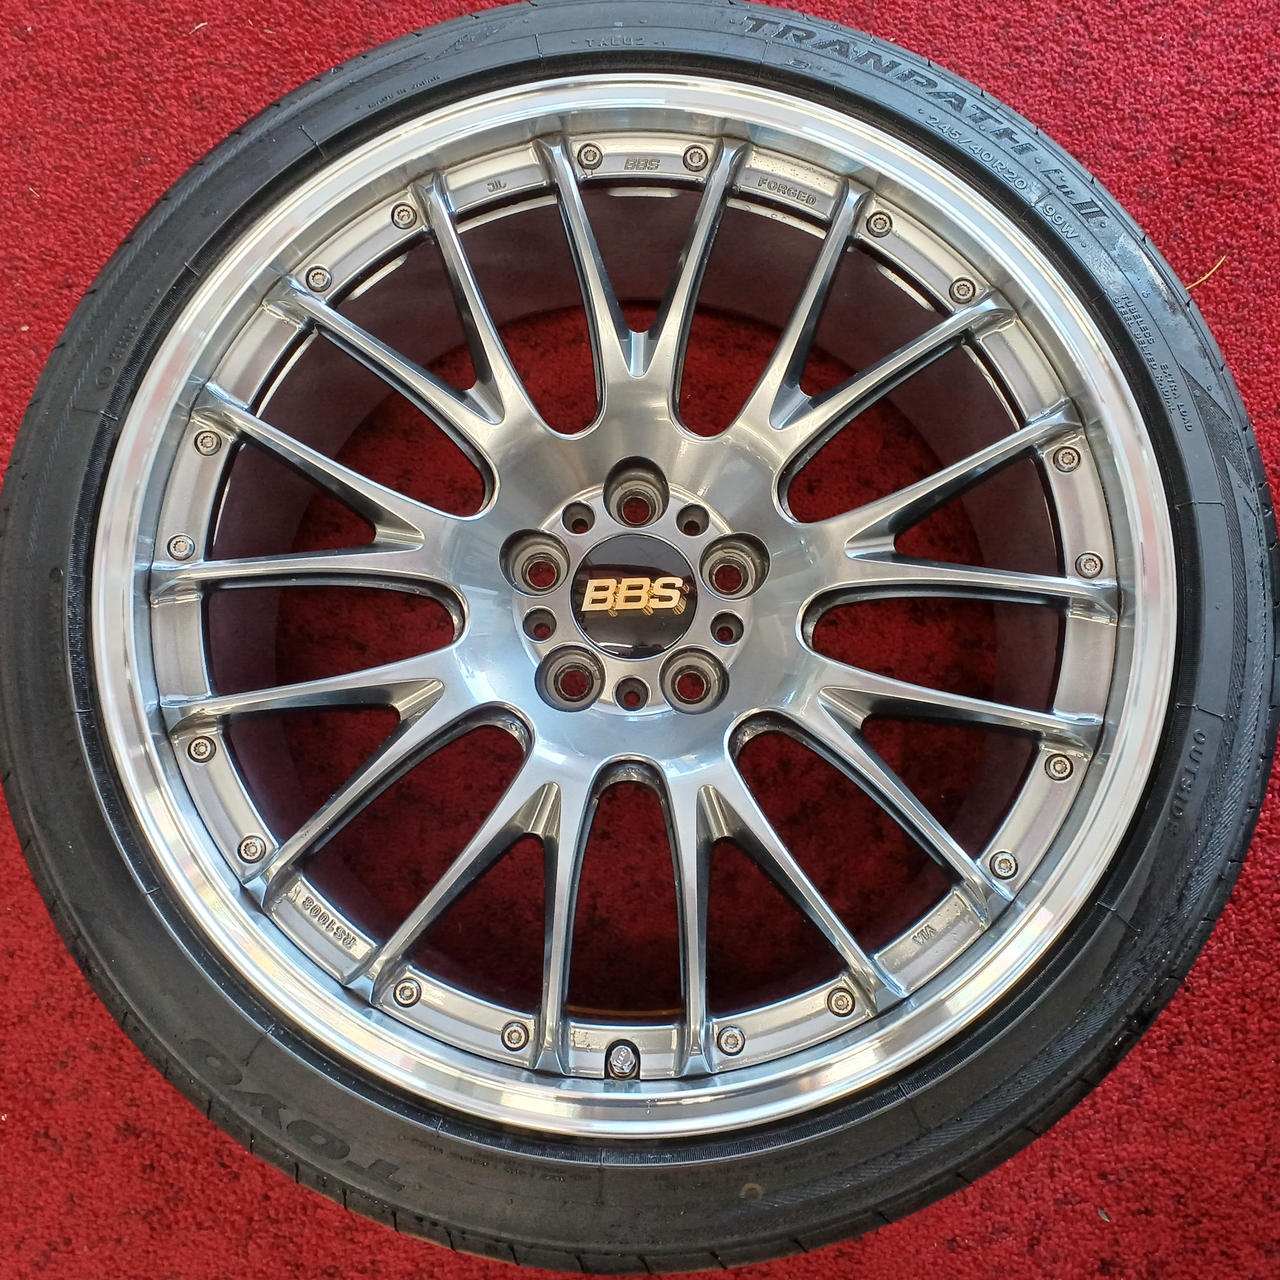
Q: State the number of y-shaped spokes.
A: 9